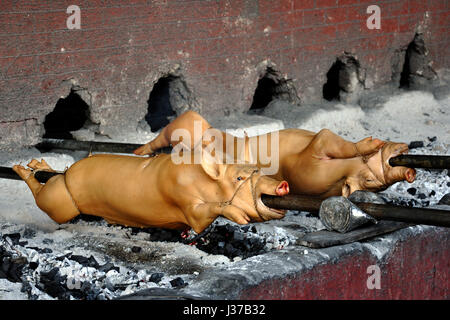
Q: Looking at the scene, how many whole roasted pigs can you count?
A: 2